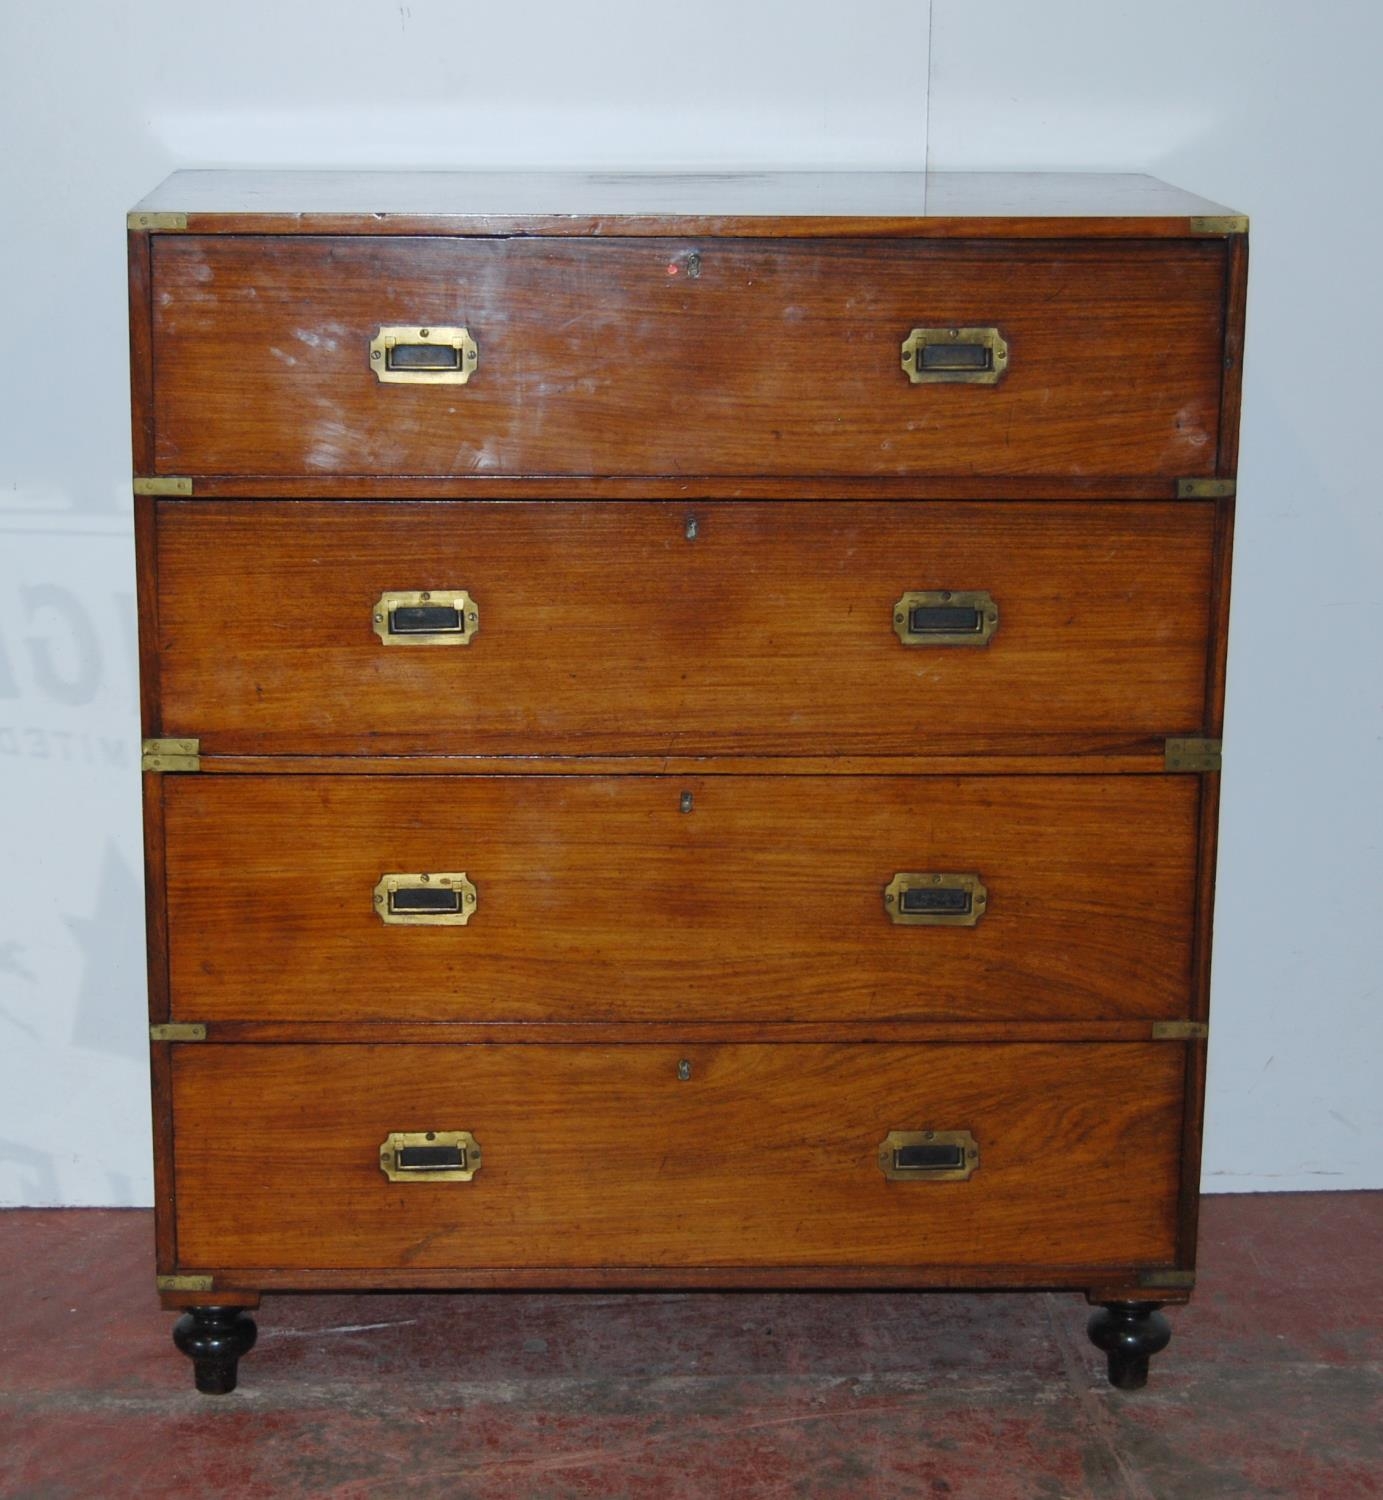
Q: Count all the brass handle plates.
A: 8